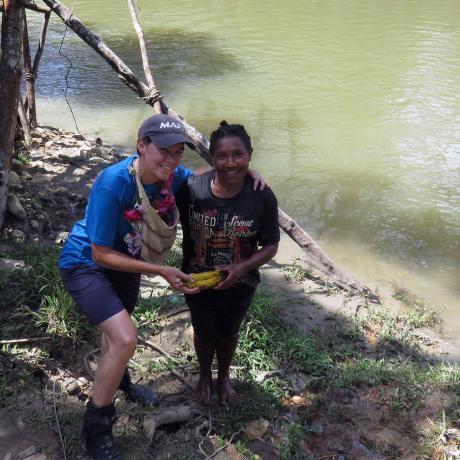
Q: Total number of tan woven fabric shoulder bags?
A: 1